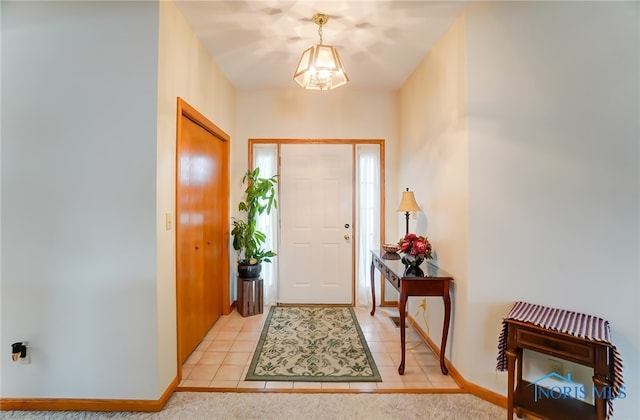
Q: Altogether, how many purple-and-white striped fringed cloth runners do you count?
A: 1